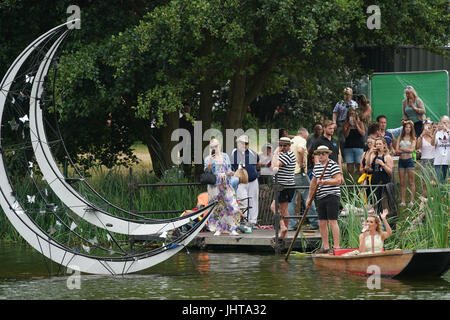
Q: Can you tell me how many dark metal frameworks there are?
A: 1